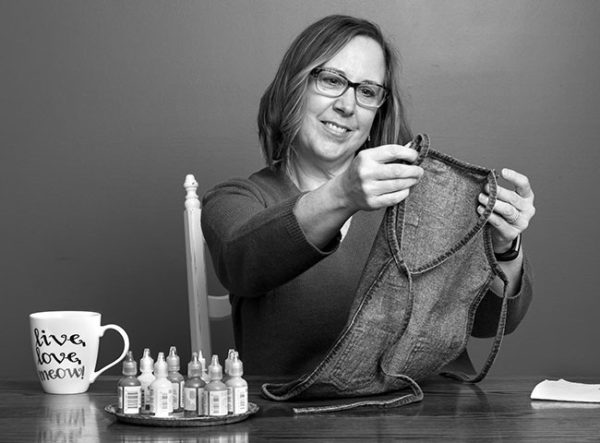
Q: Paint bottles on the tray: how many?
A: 9